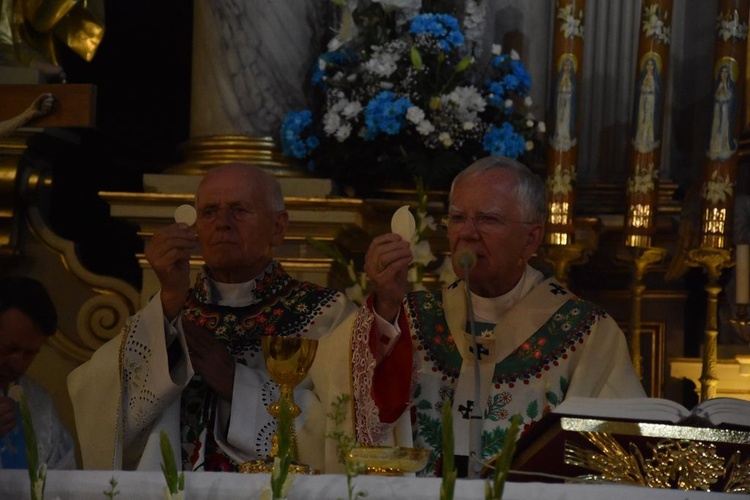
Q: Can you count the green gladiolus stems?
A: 5